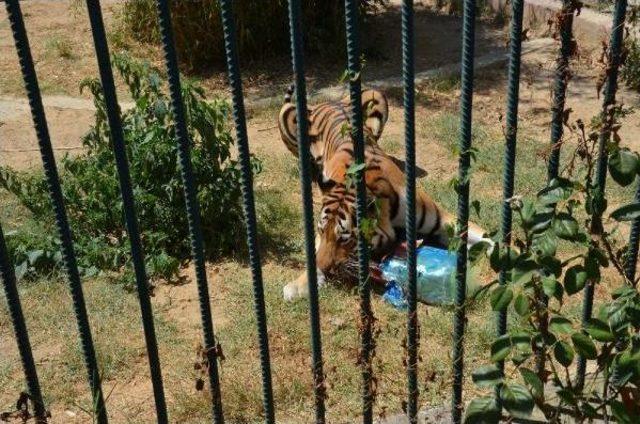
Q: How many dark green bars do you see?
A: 13